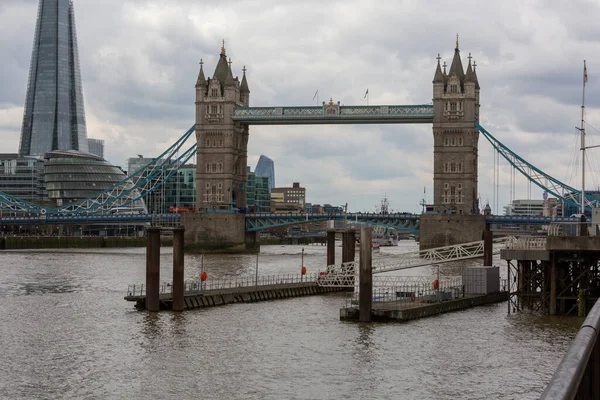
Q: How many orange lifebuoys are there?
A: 3